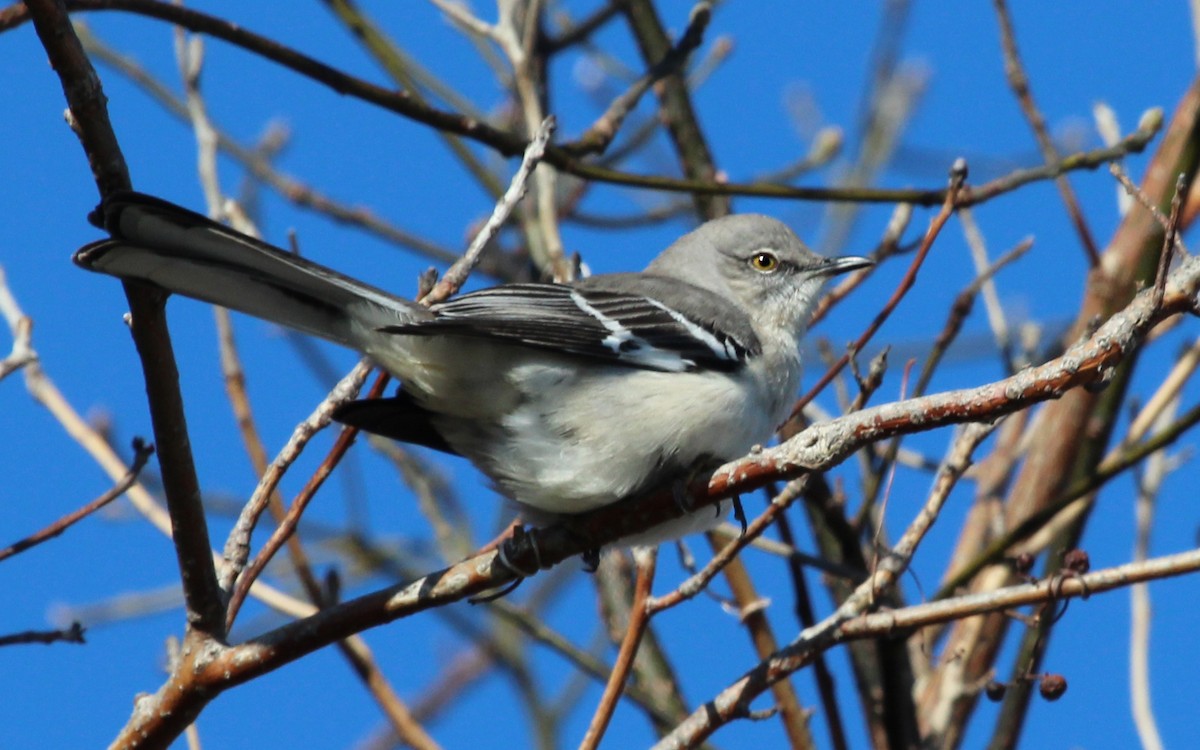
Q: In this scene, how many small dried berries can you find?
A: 4